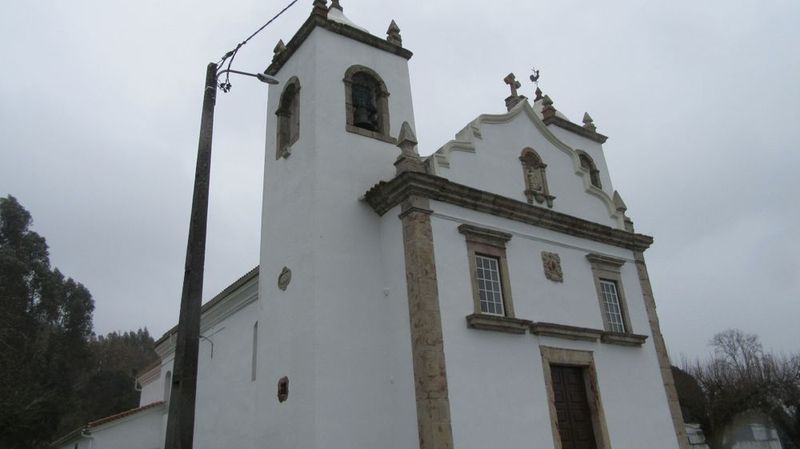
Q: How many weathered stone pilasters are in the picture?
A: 2